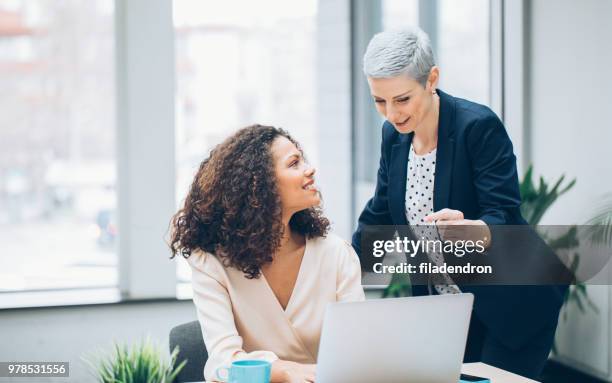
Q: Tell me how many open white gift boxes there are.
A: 0